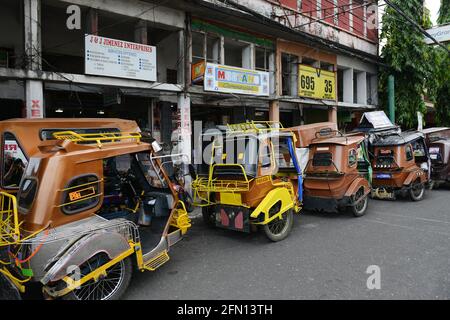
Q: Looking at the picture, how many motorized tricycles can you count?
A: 5